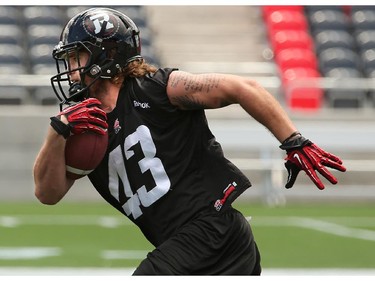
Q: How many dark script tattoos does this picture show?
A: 1